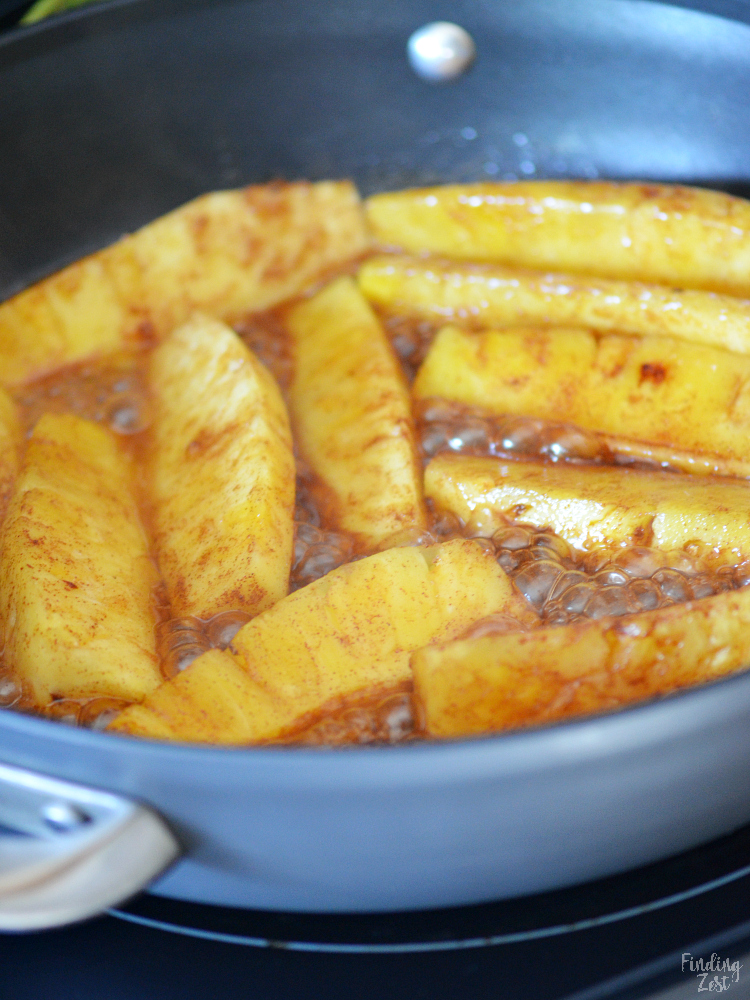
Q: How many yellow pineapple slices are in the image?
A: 11